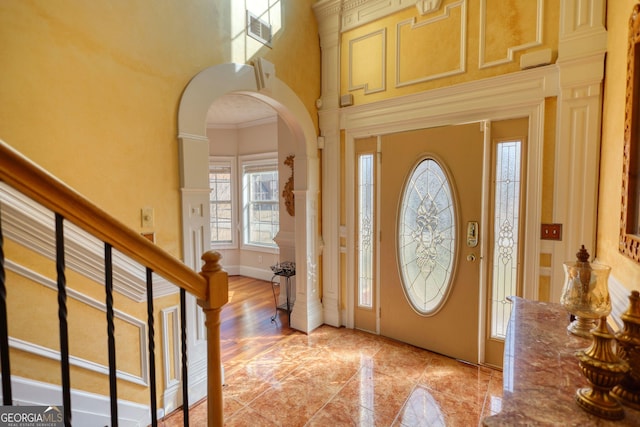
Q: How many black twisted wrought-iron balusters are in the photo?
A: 5